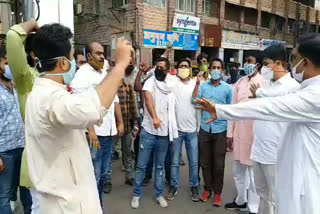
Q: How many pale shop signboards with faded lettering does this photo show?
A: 1